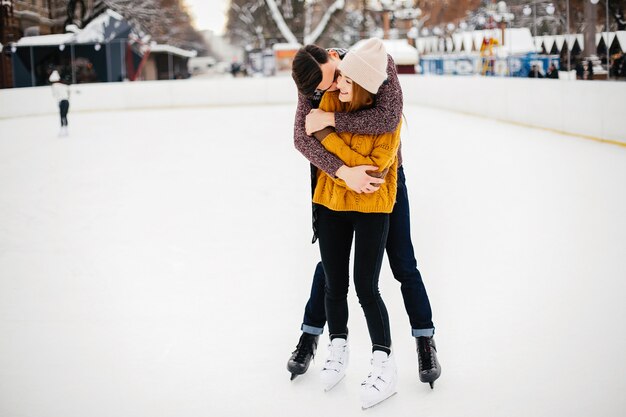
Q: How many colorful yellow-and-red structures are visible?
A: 1